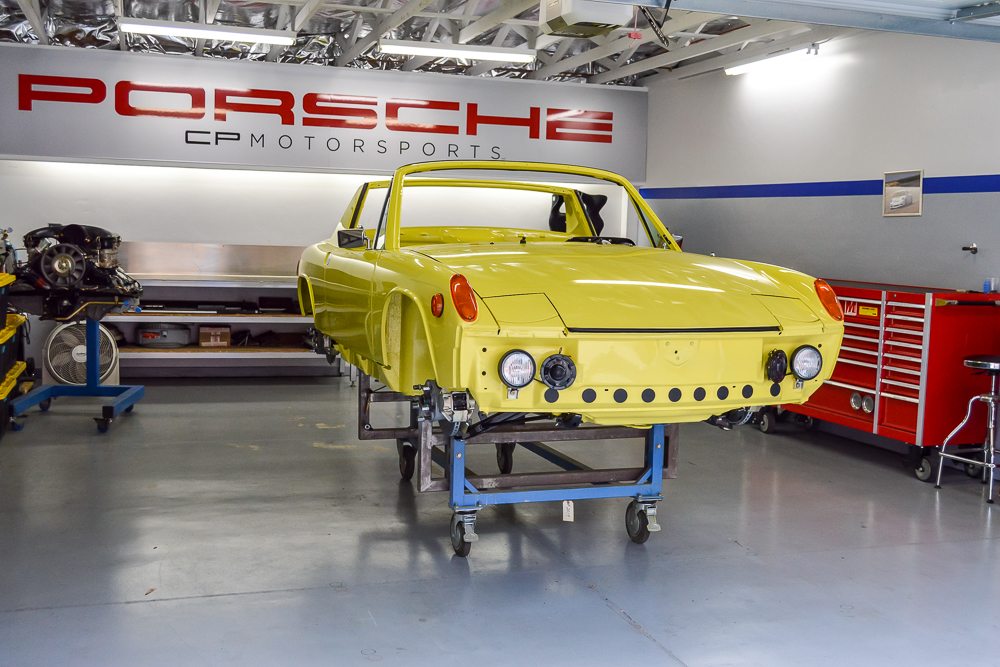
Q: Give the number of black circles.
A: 9